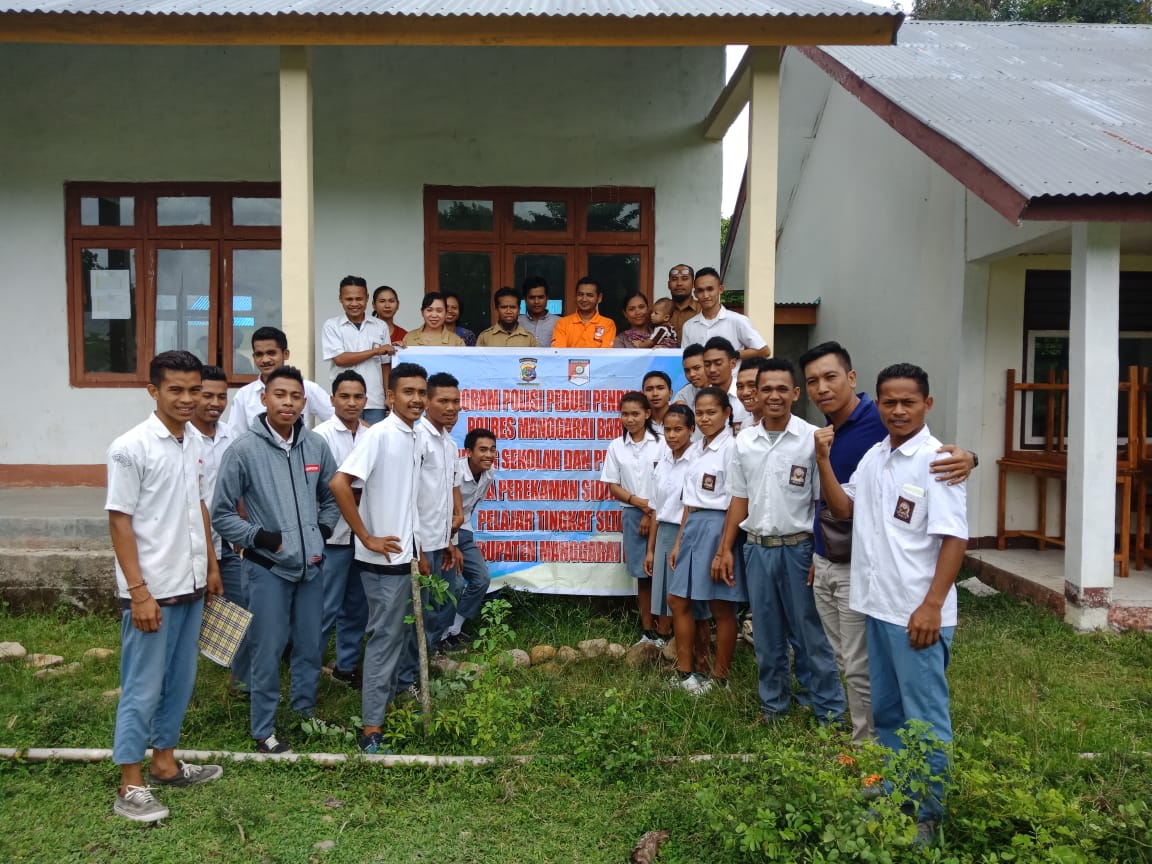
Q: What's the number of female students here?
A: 3